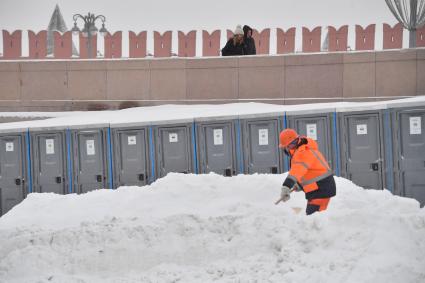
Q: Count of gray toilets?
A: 10